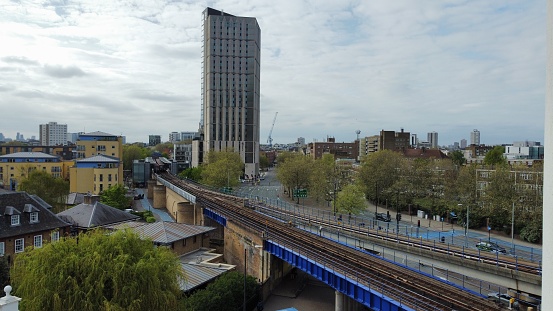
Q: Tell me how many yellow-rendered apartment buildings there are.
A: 3